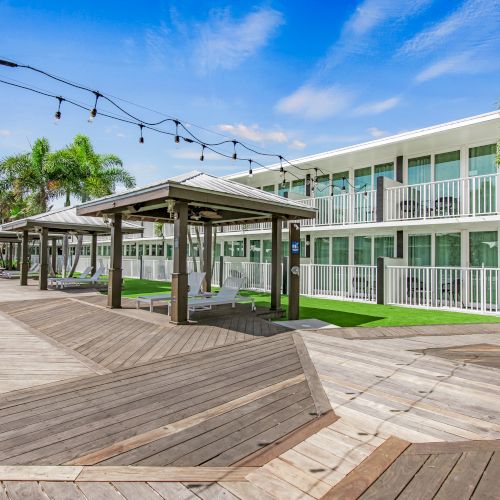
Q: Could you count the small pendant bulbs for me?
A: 14